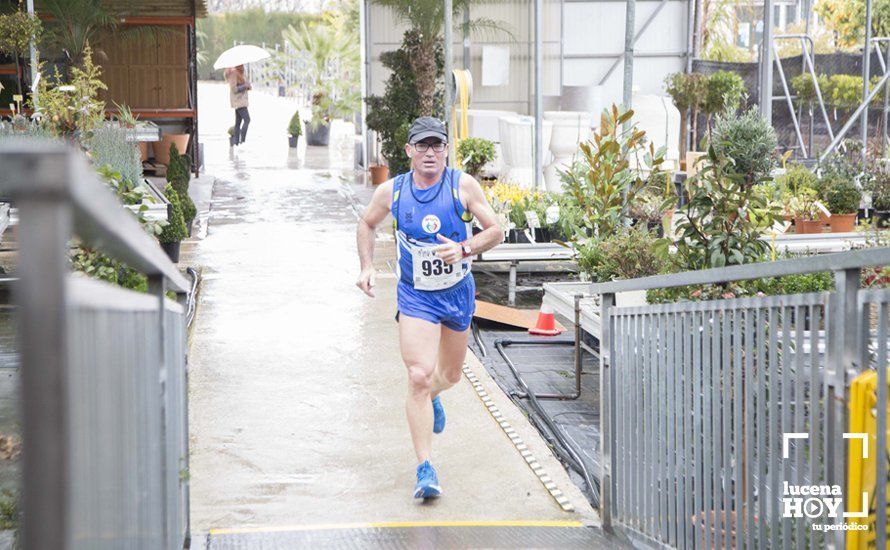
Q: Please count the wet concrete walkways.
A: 1